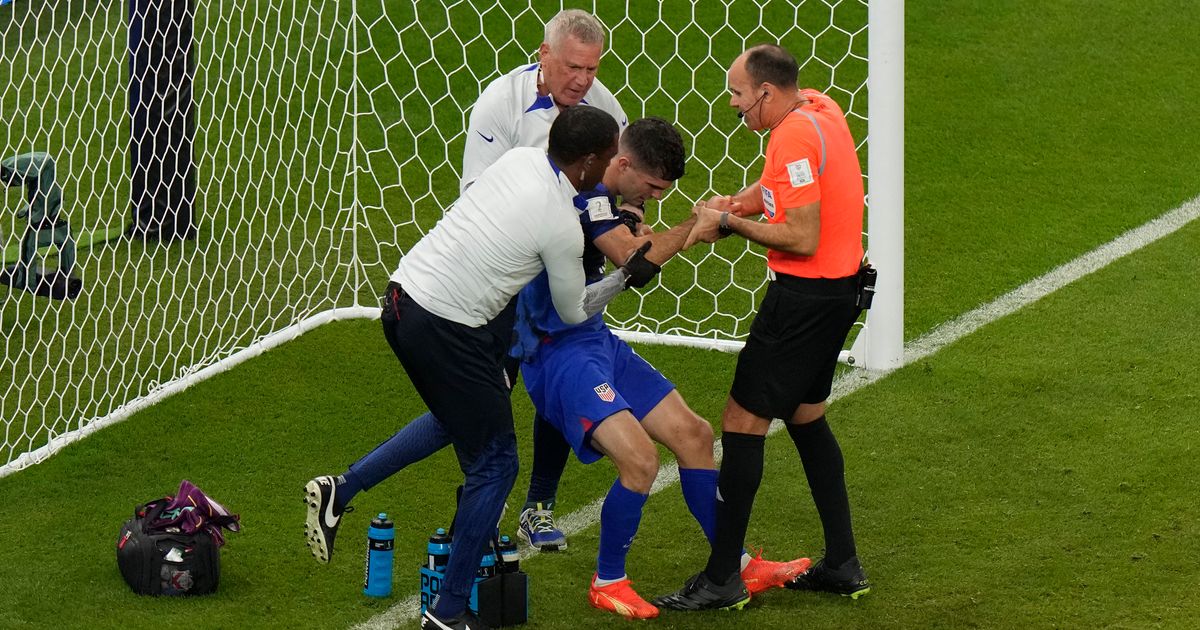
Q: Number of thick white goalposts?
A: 1